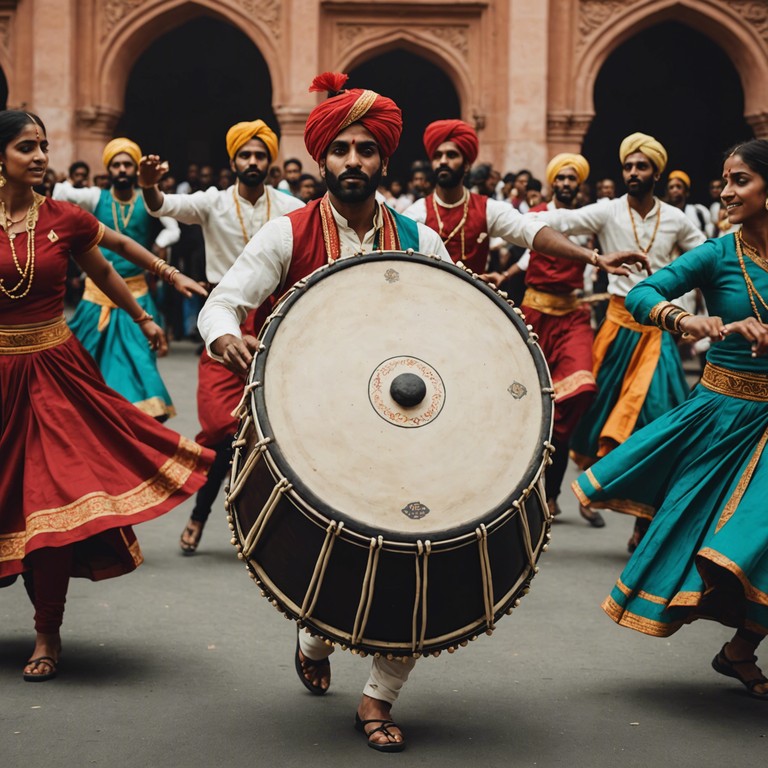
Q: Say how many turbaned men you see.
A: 7